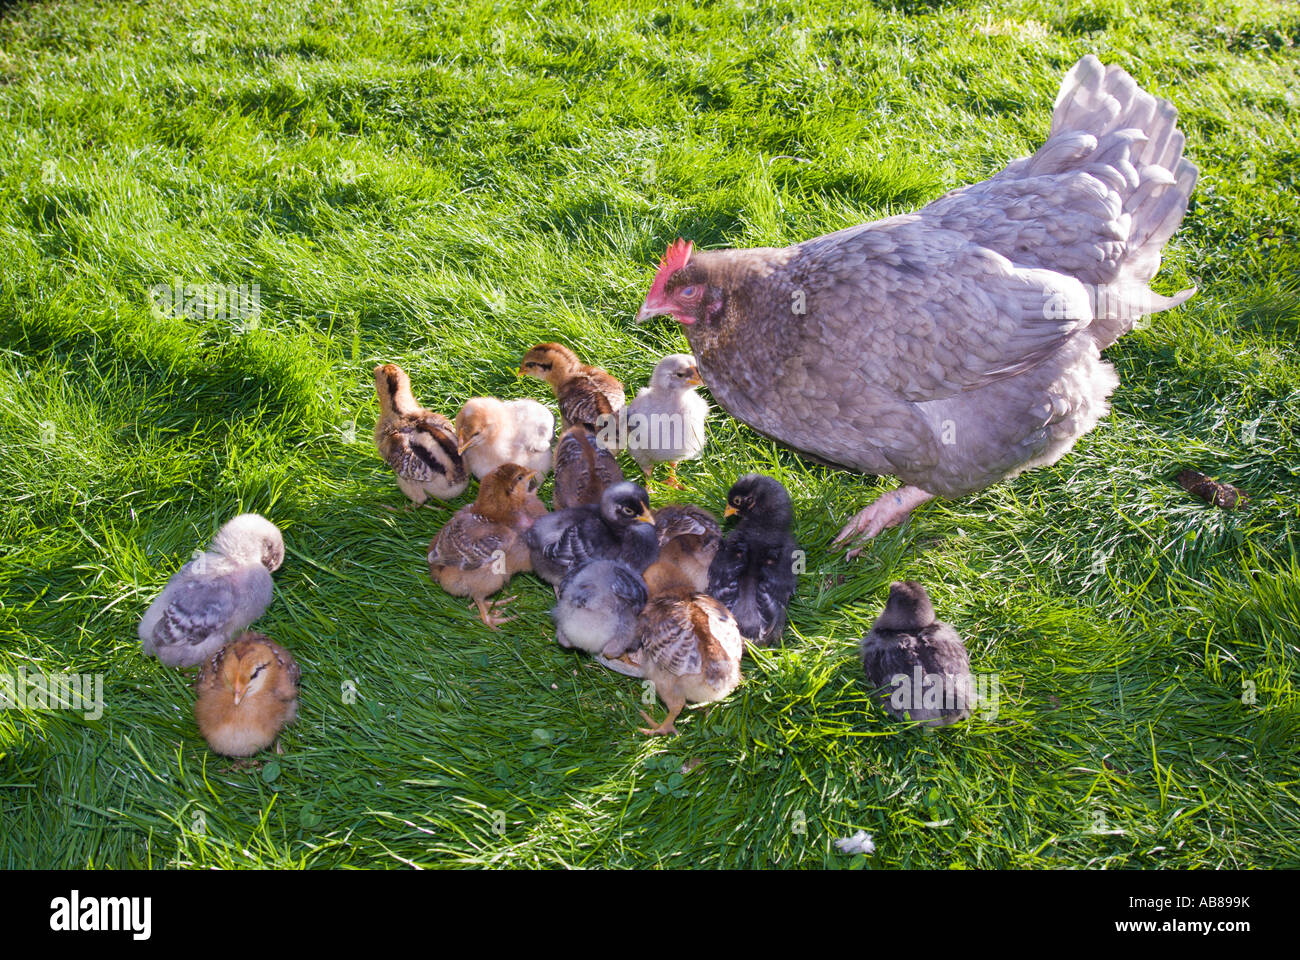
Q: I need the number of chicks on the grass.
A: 14